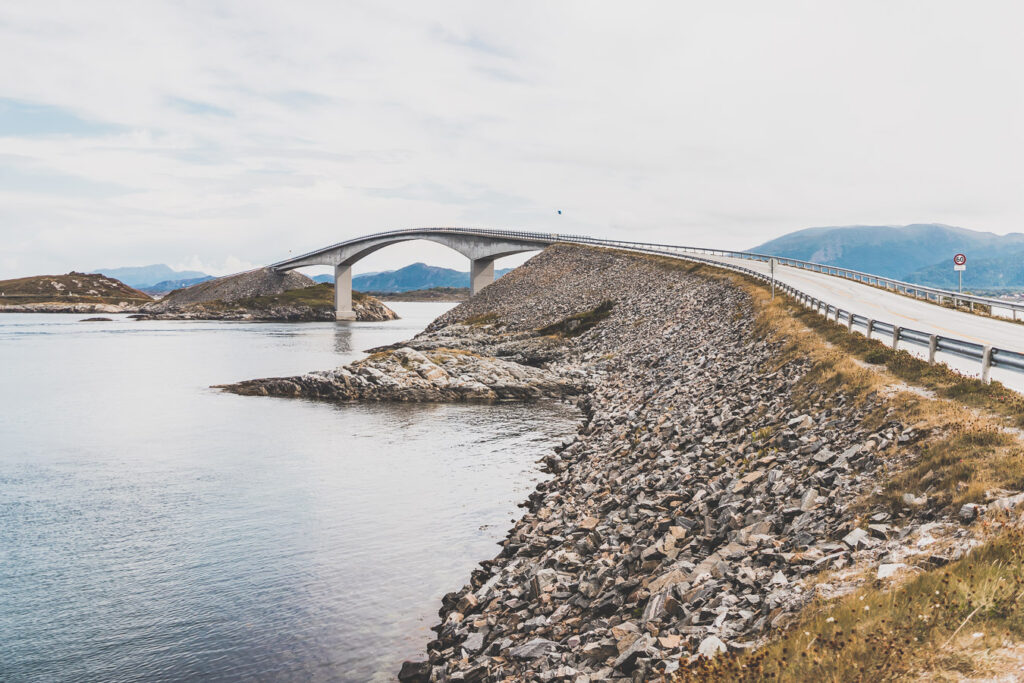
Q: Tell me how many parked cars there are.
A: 0